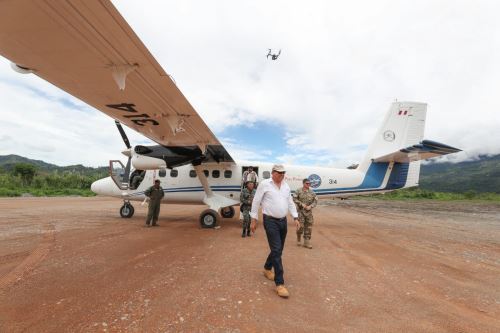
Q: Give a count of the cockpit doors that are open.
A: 1